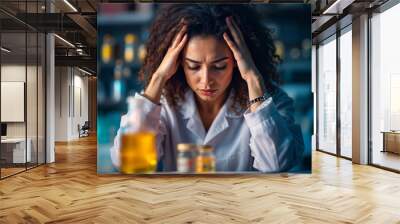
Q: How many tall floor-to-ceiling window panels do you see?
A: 3